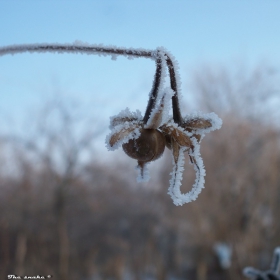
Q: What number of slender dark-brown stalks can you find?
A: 2